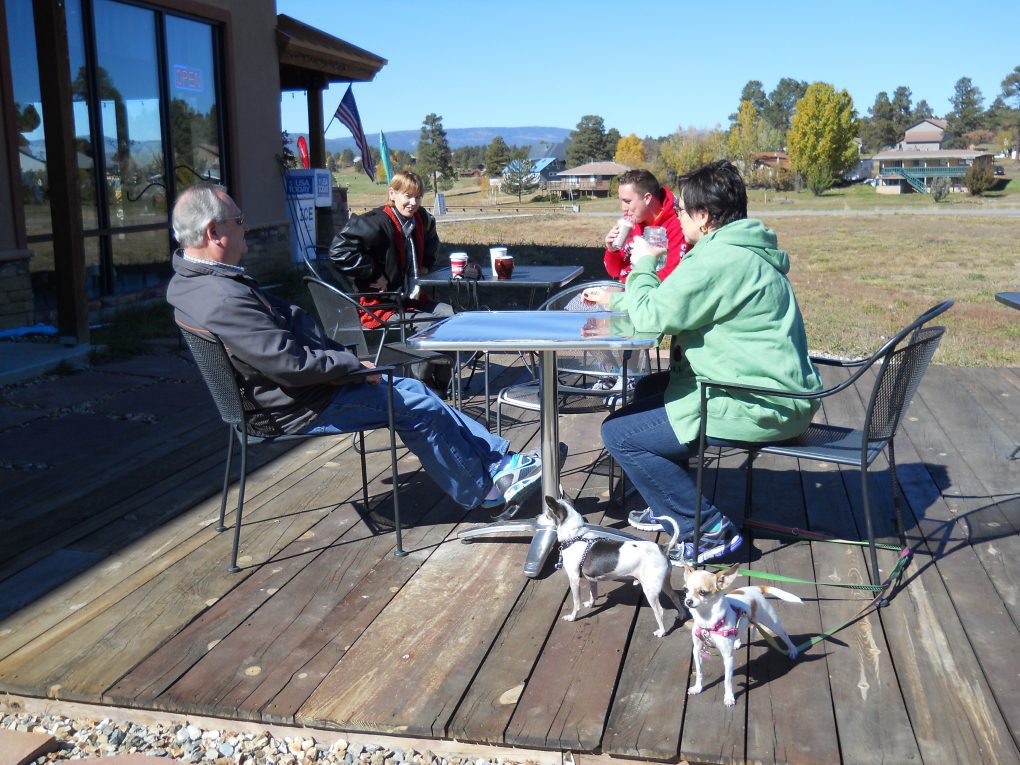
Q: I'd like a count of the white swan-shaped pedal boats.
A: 0